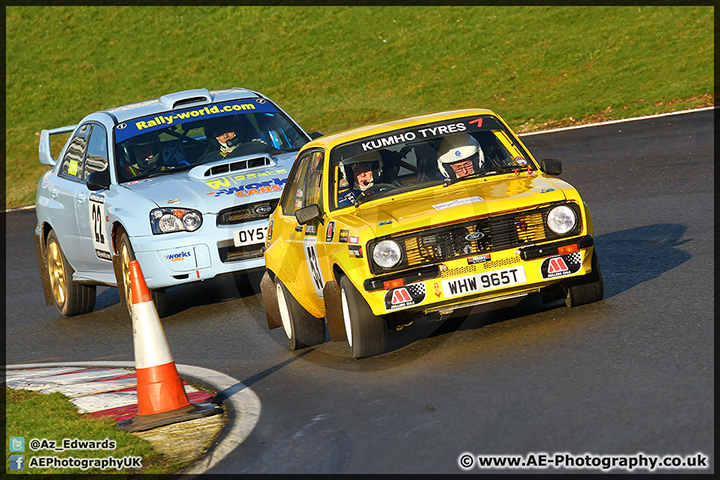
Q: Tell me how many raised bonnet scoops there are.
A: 1